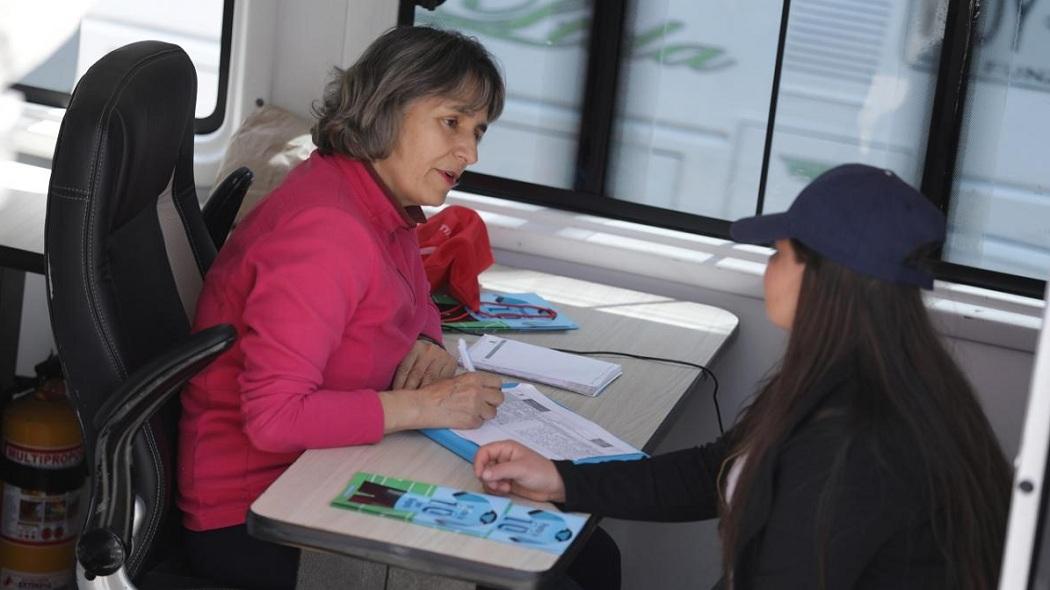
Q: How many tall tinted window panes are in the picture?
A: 4